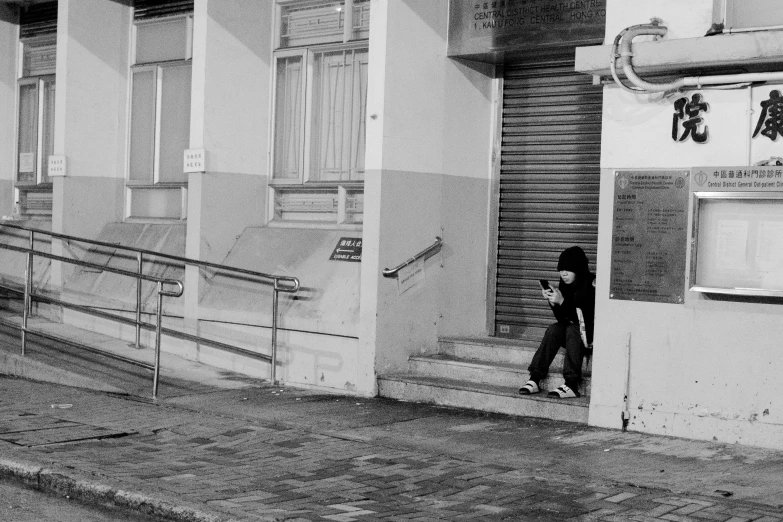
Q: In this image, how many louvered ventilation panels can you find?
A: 2